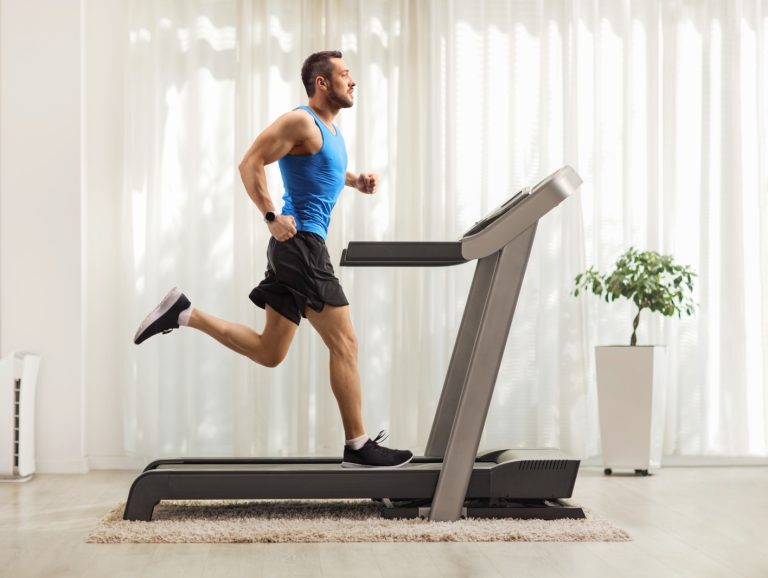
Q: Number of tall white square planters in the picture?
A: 1